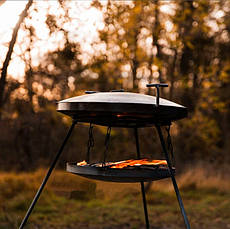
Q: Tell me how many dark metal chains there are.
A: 3